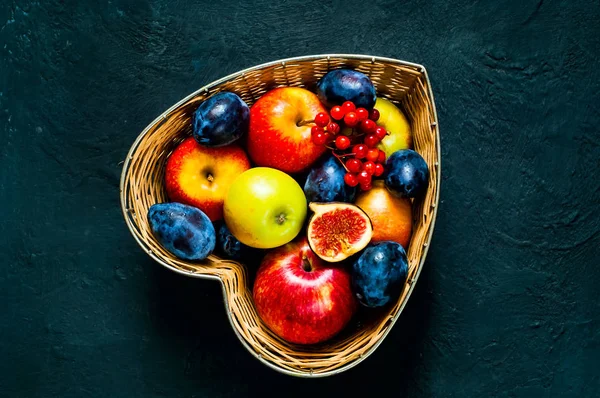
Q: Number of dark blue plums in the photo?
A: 7